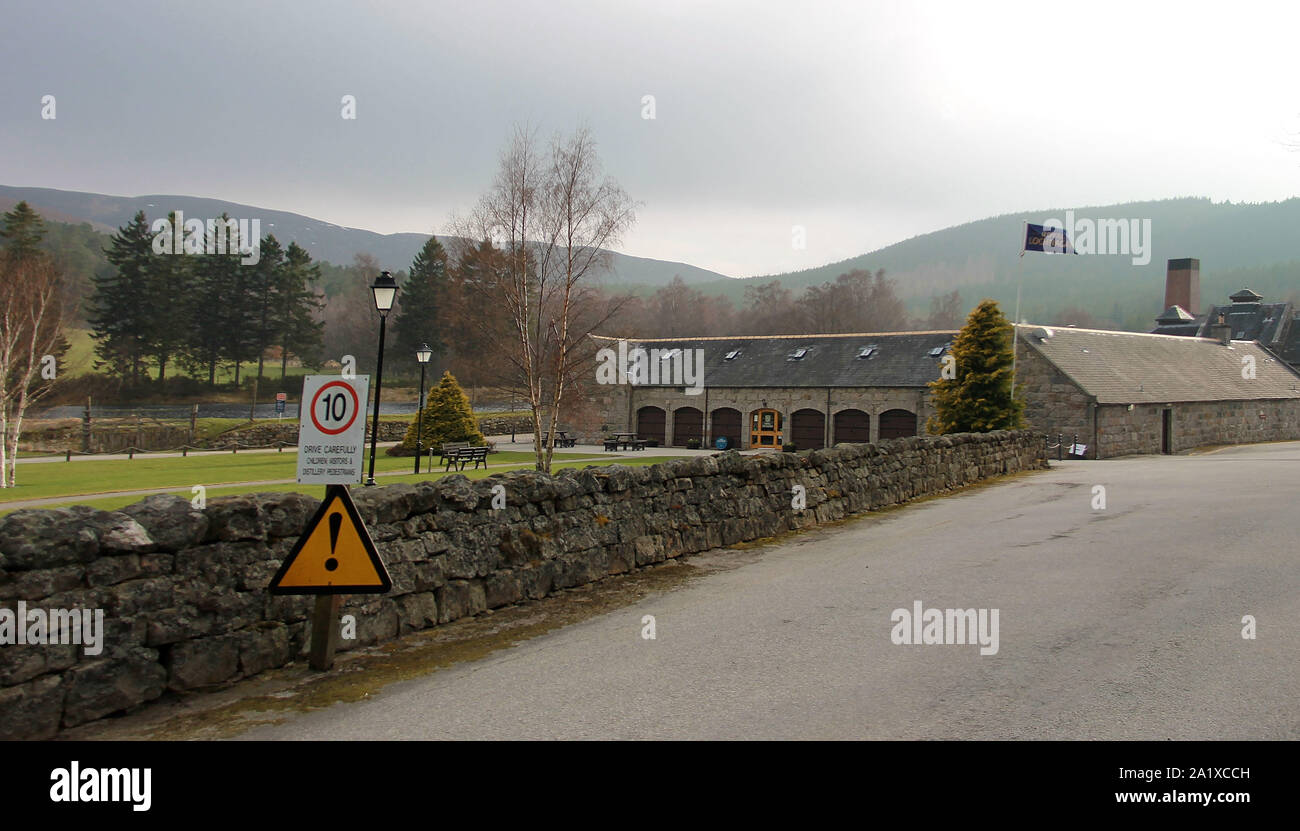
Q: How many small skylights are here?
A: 5